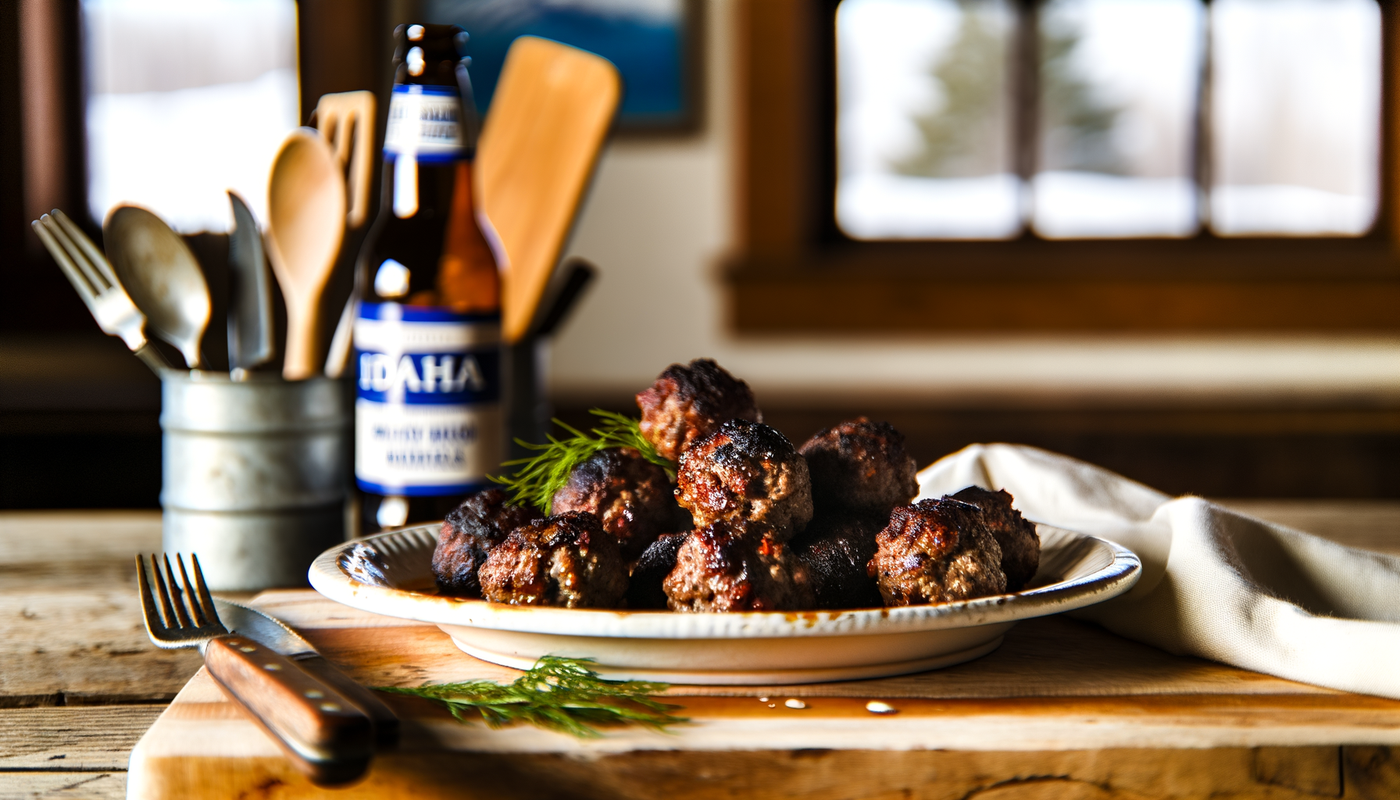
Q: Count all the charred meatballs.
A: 11